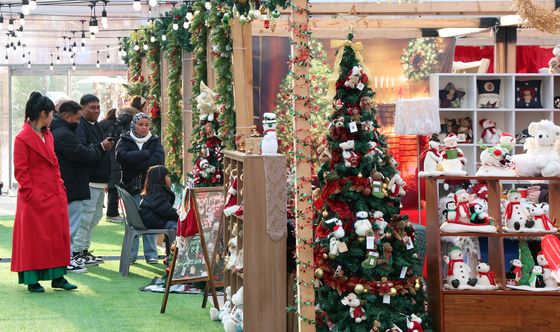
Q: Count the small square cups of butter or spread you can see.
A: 0